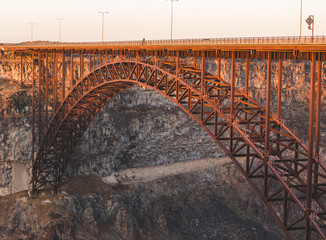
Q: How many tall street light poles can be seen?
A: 5